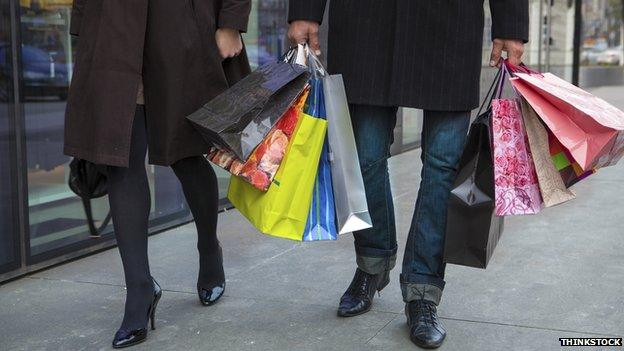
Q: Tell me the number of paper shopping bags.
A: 10